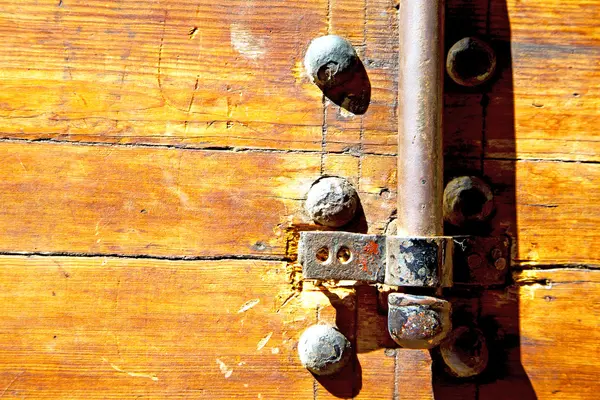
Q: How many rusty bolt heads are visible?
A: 6